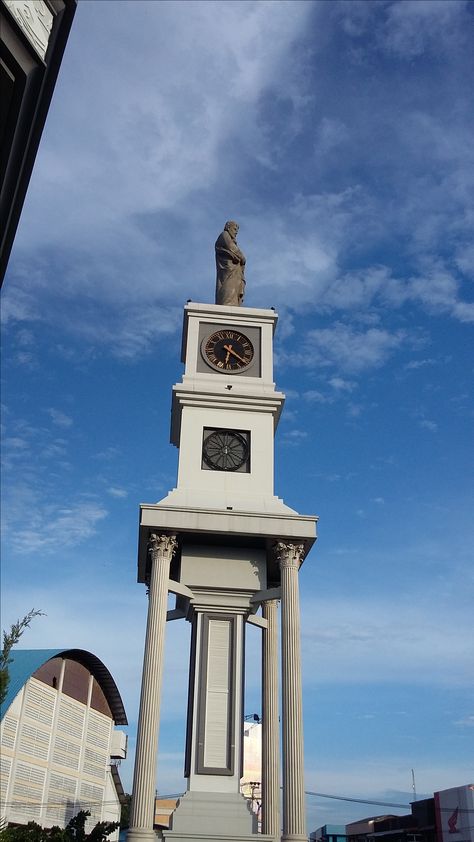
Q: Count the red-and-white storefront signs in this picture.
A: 1